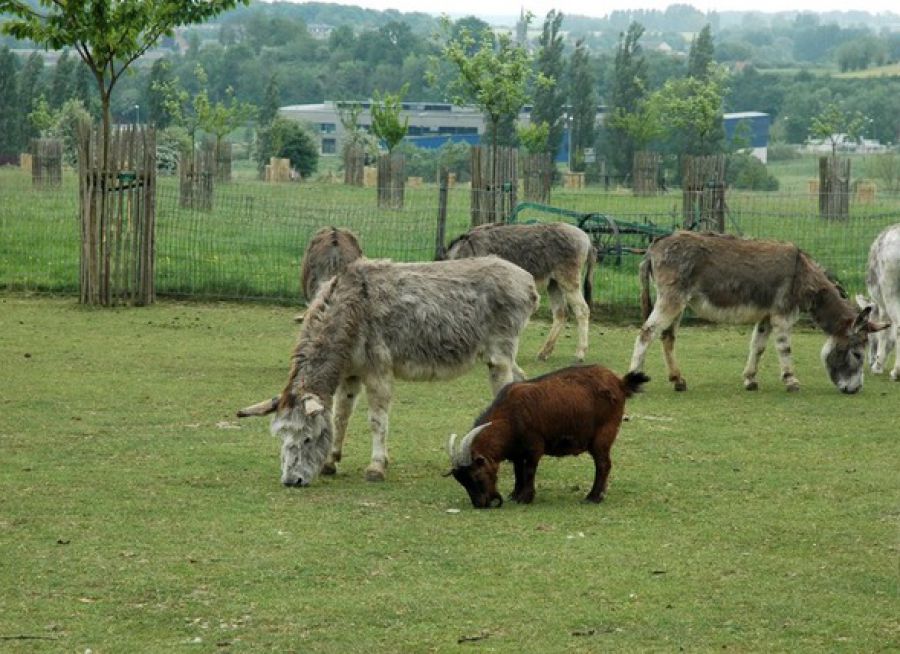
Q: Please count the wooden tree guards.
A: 11